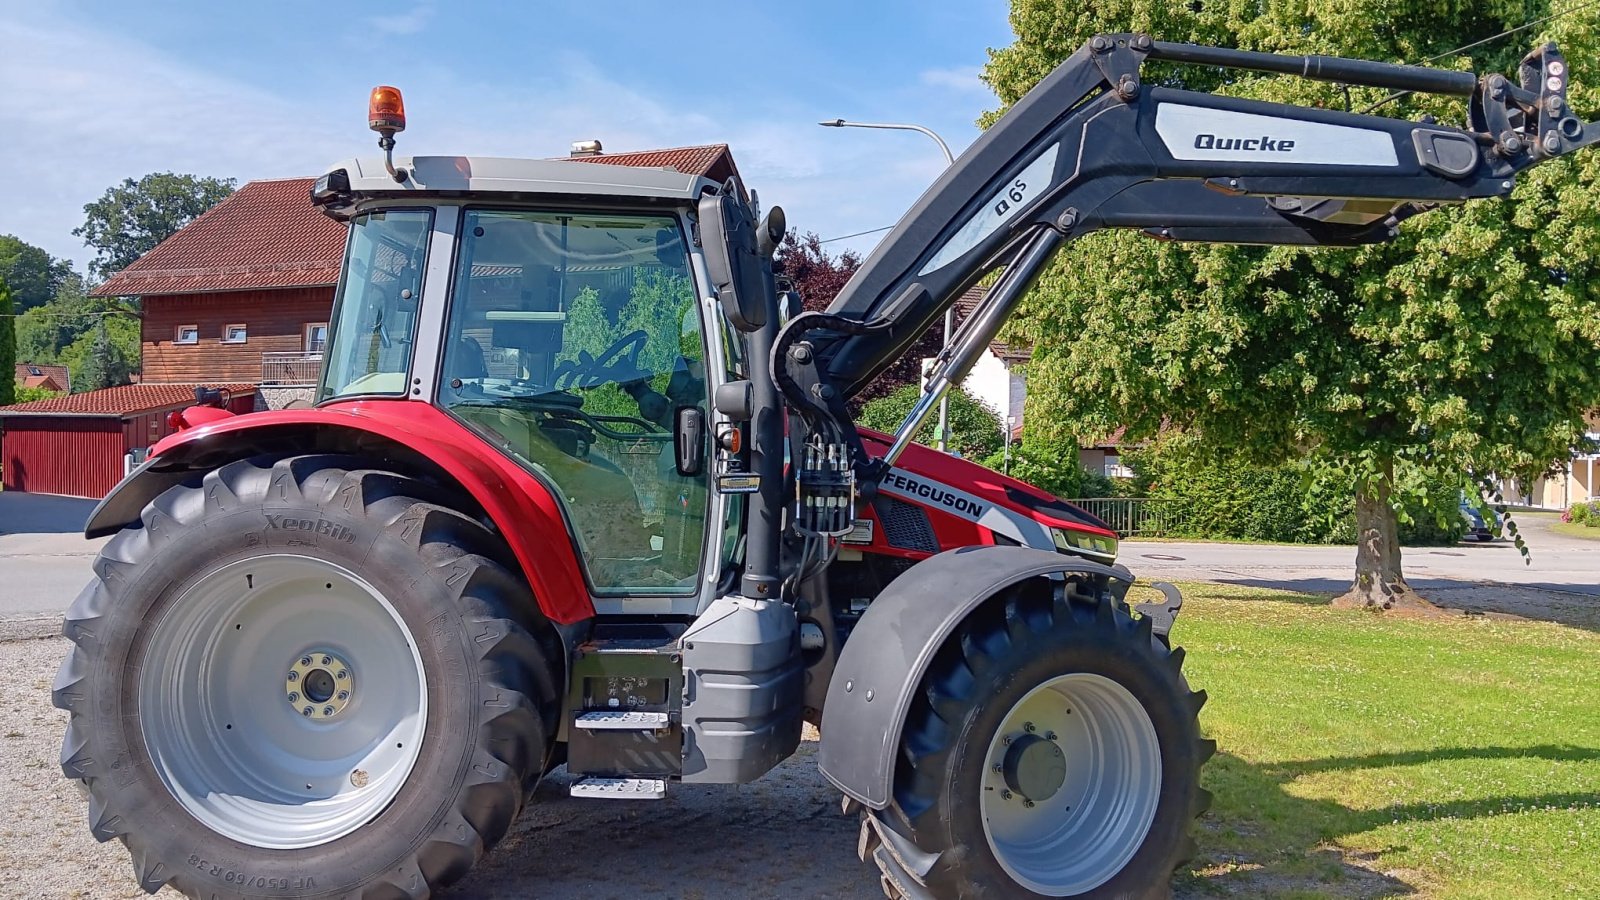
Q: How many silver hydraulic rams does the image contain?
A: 2